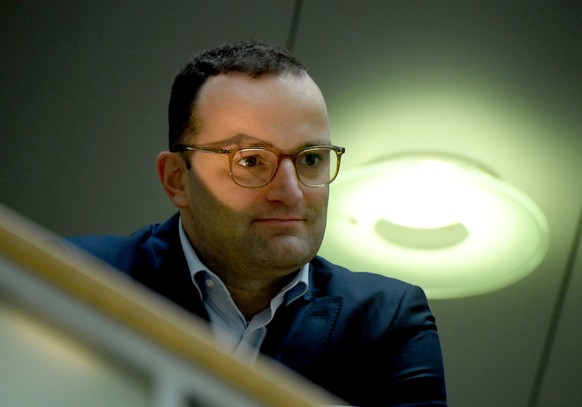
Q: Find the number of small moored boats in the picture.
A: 0